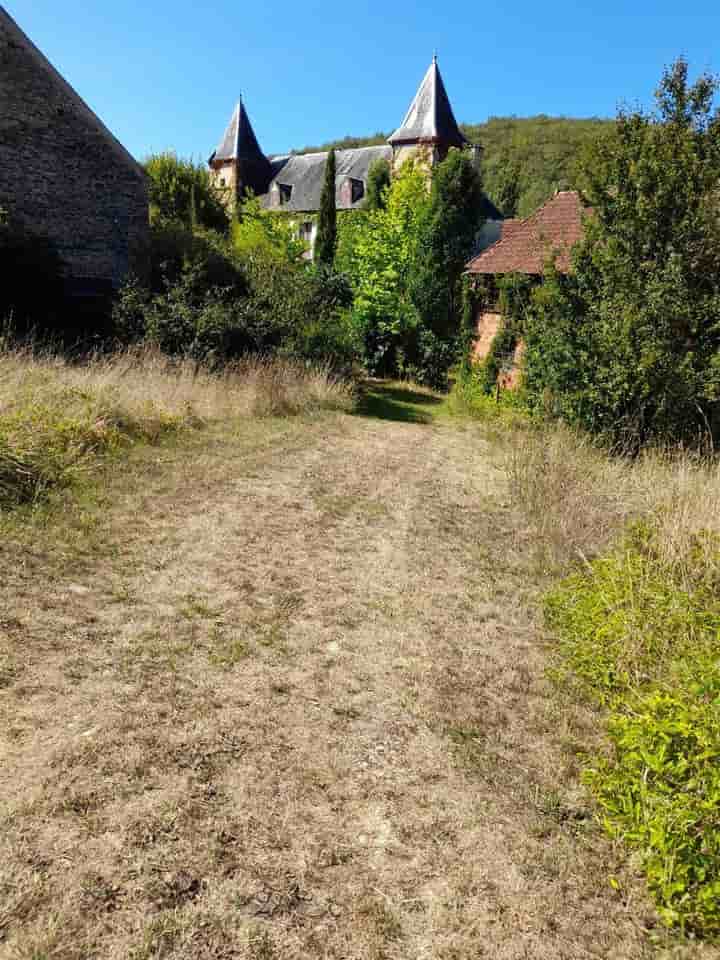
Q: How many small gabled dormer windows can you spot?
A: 2